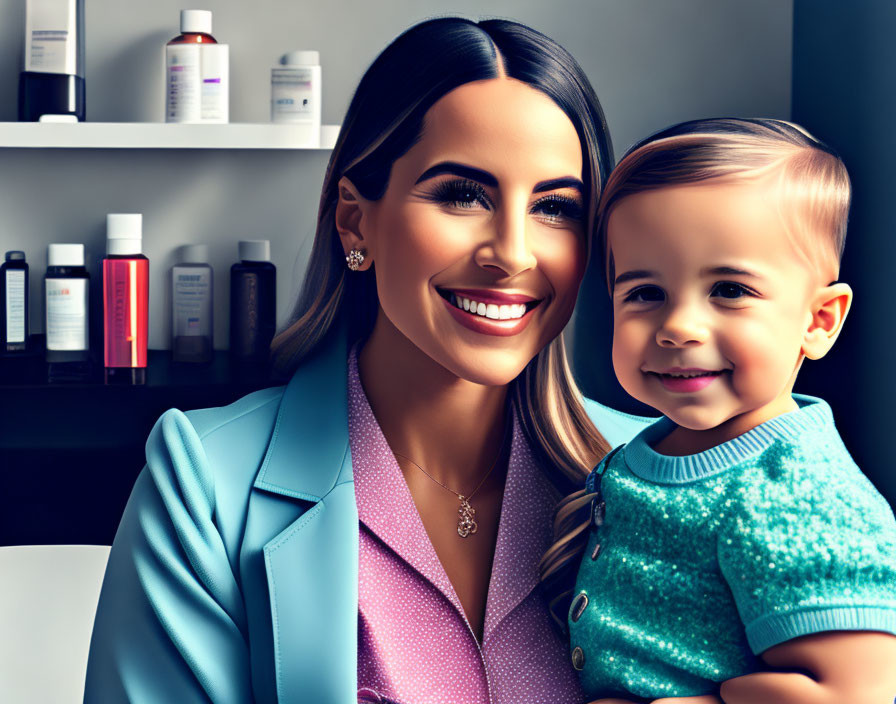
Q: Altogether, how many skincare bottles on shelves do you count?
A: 8